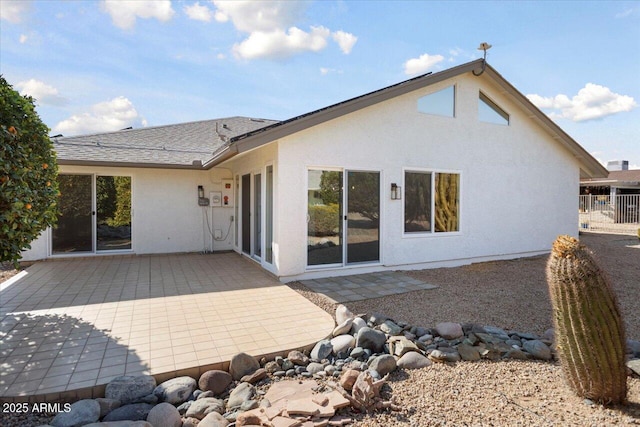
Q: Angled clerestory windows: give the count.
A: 2